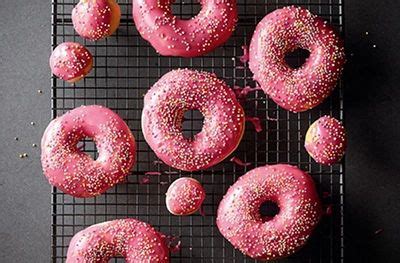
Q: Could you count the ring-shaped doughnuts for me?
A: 6